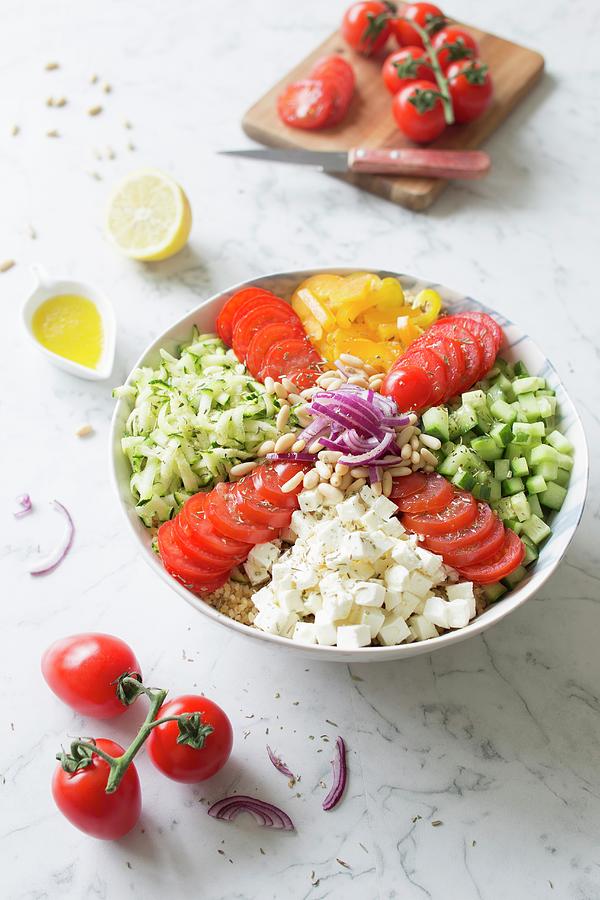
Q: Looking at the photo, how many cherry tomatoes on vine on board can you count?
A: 6